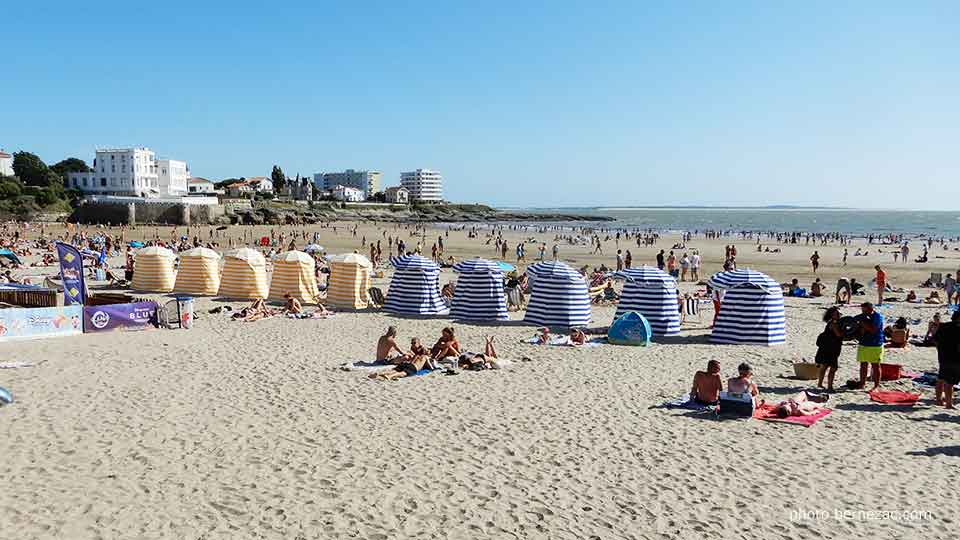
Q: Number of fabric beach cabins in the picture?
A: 10